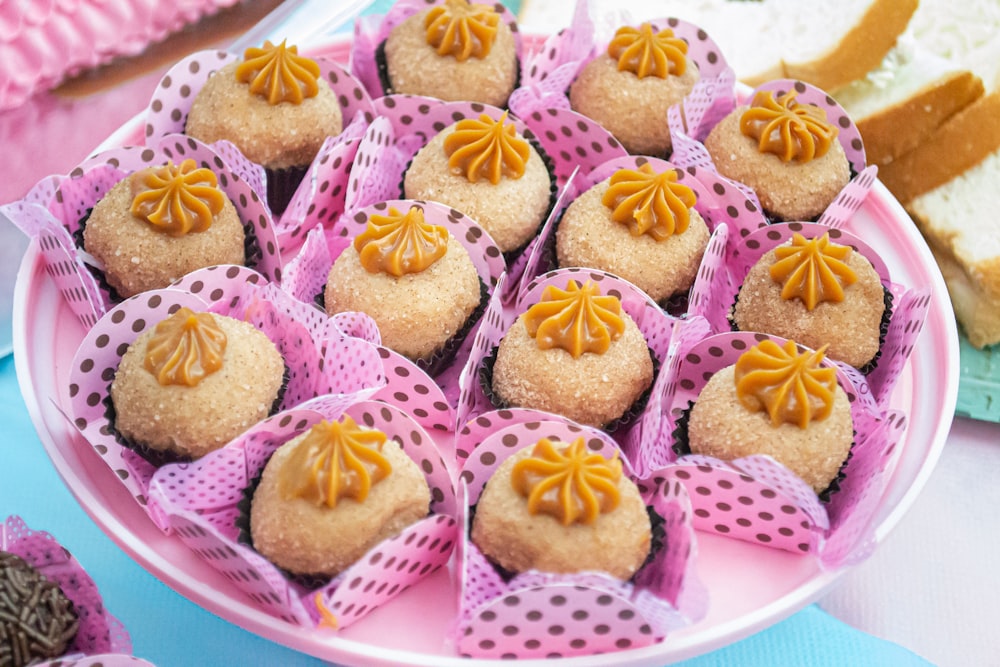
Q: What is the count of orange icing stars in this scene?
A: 14